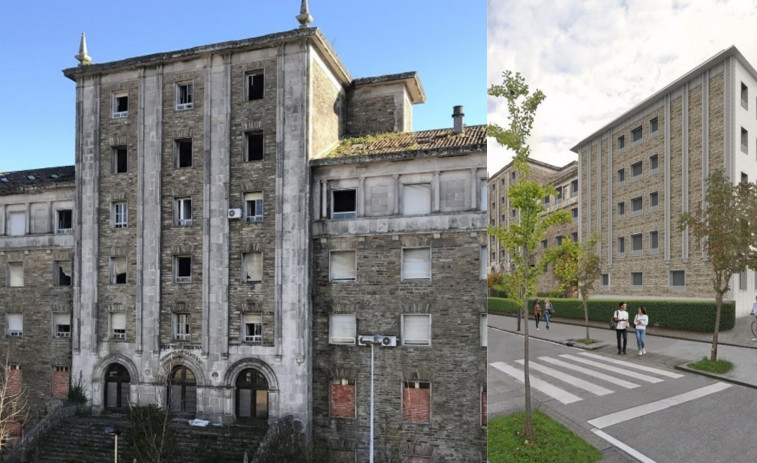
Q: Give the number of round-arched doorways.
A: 3